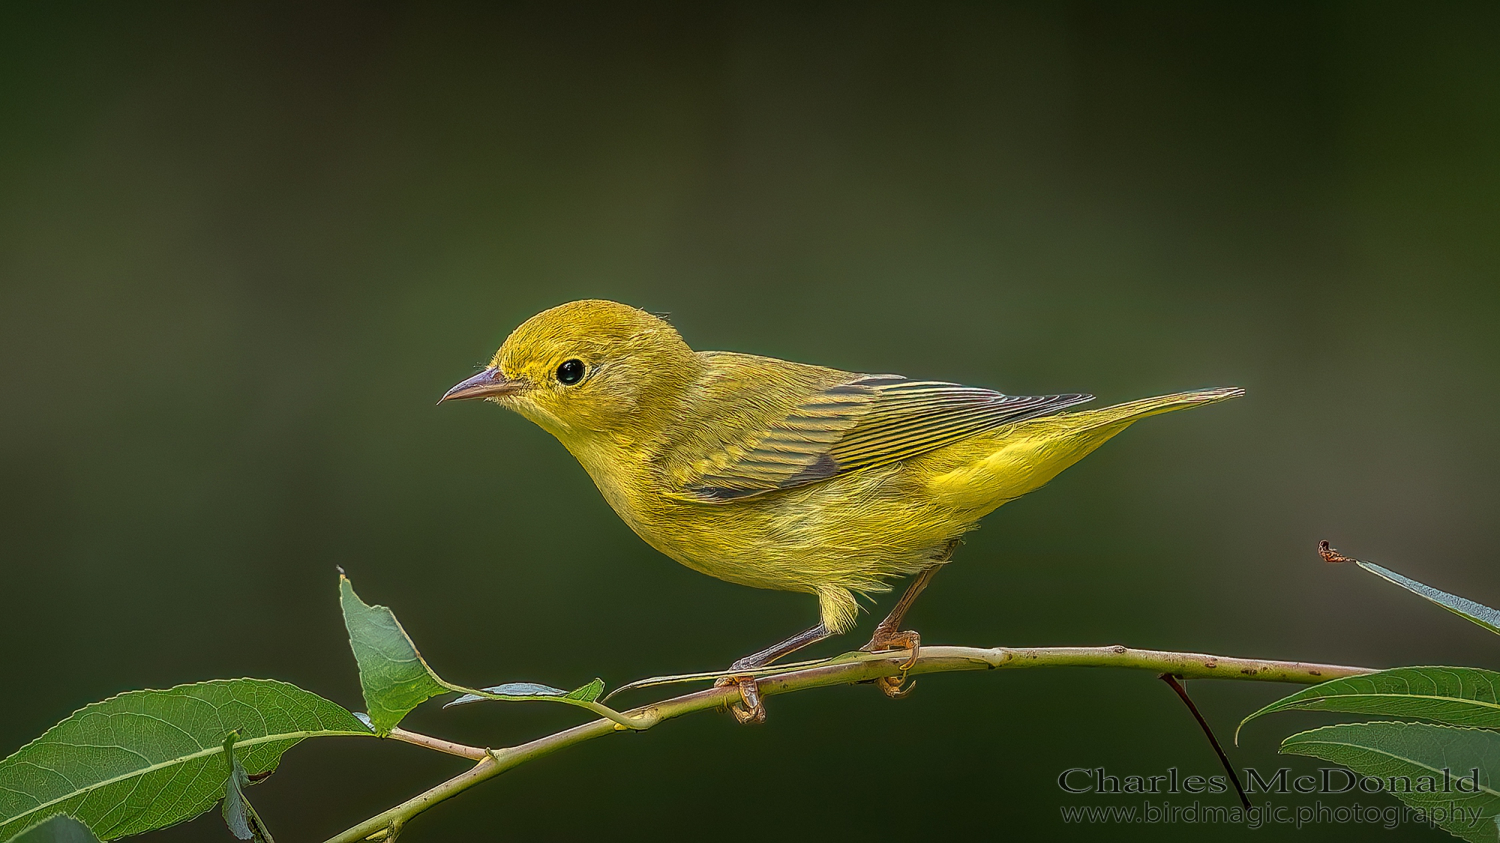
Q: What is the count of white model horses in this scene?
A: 0